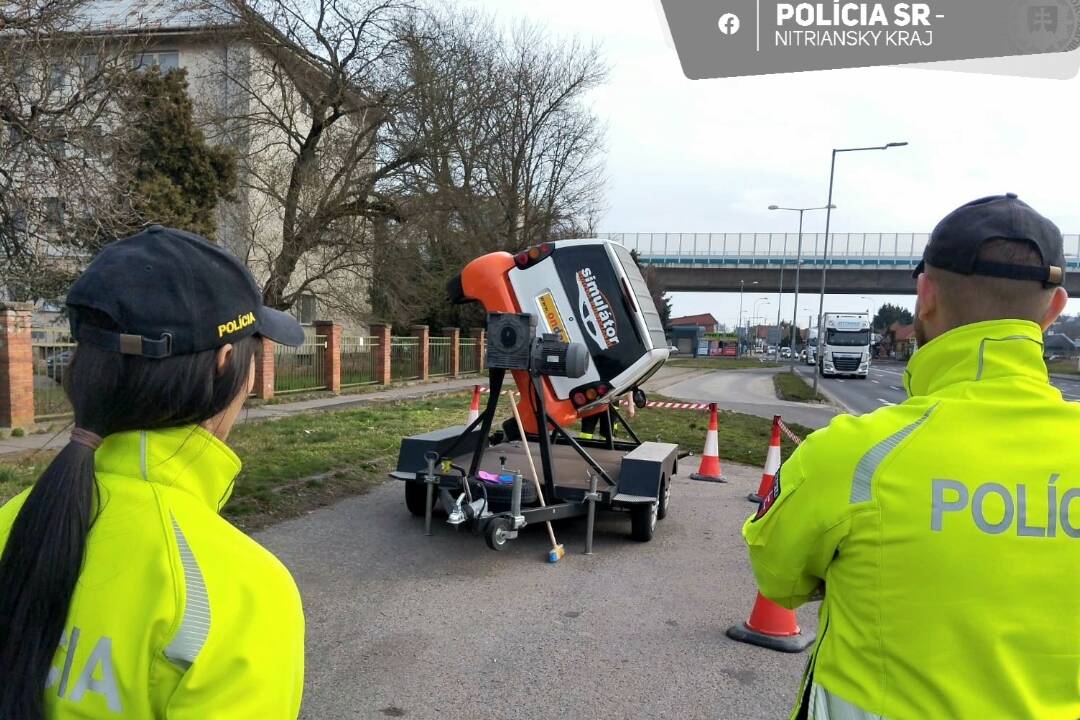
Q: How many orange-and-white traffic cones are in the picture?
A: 4